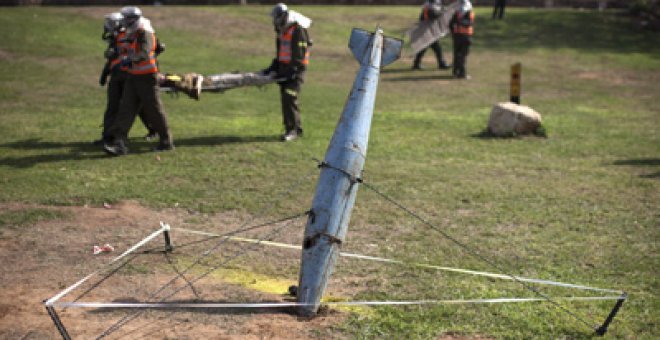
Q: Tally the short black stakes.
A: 3